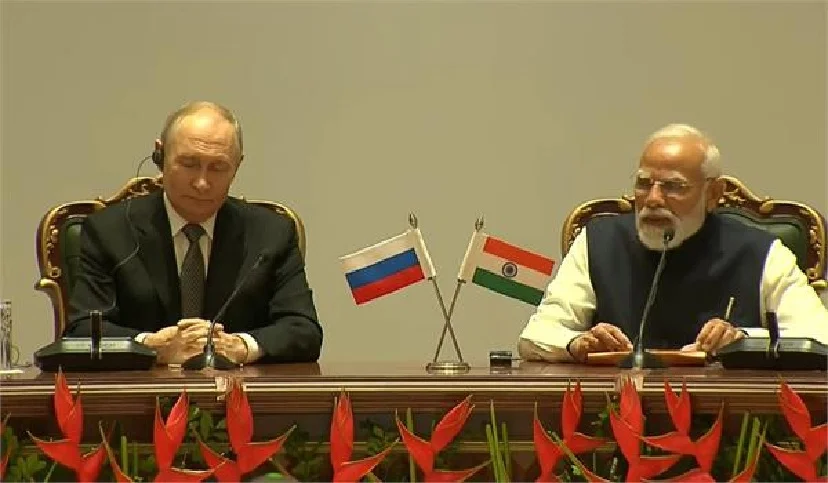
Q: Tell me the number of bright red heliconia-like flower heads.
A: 9